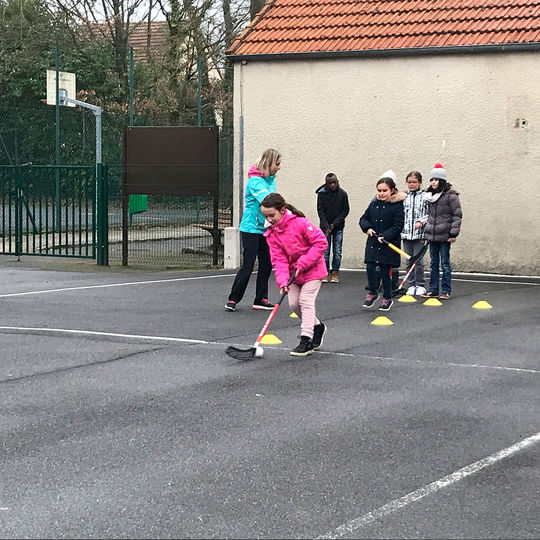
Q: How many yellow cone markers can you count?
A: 6